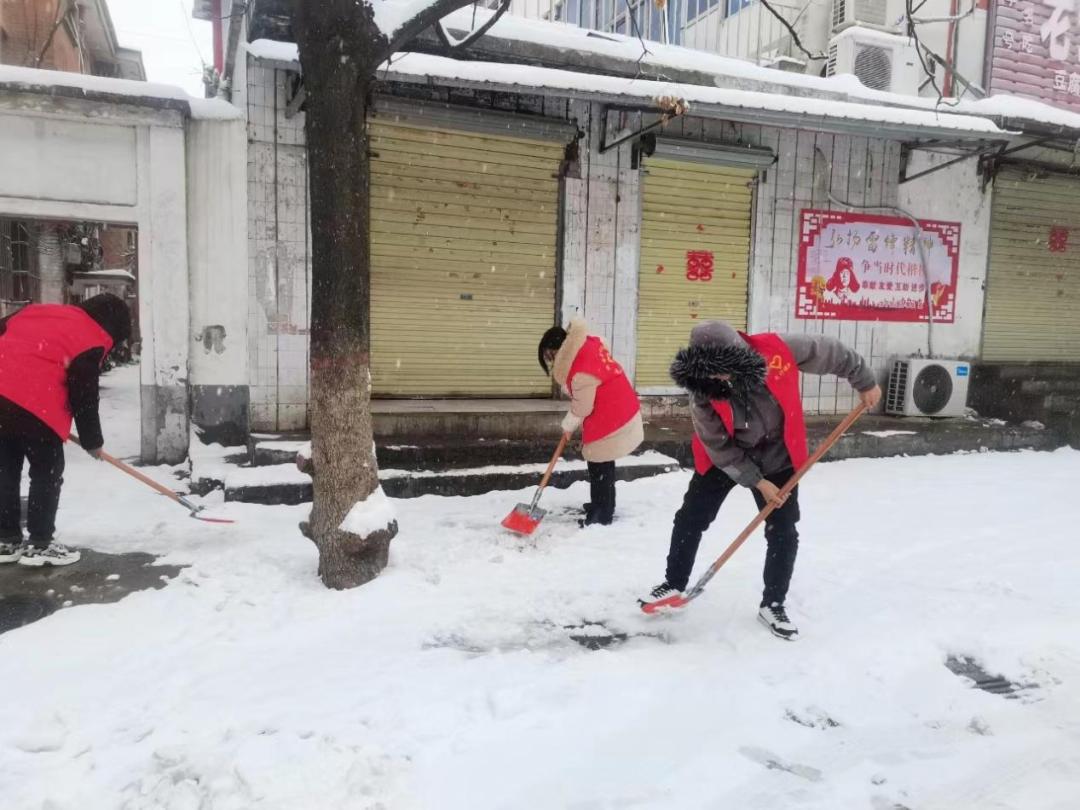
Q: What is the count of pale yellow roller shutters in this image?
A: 3